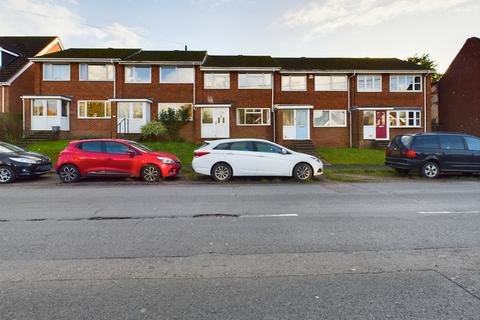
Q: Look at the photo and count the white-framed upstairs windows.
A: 10